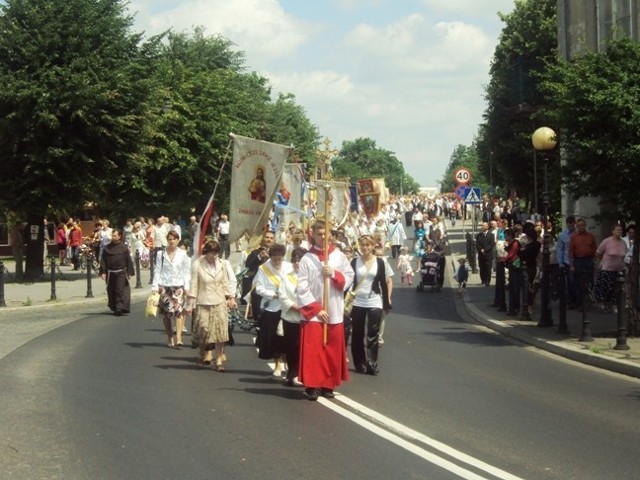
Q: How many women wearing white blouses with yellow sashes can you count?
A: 2